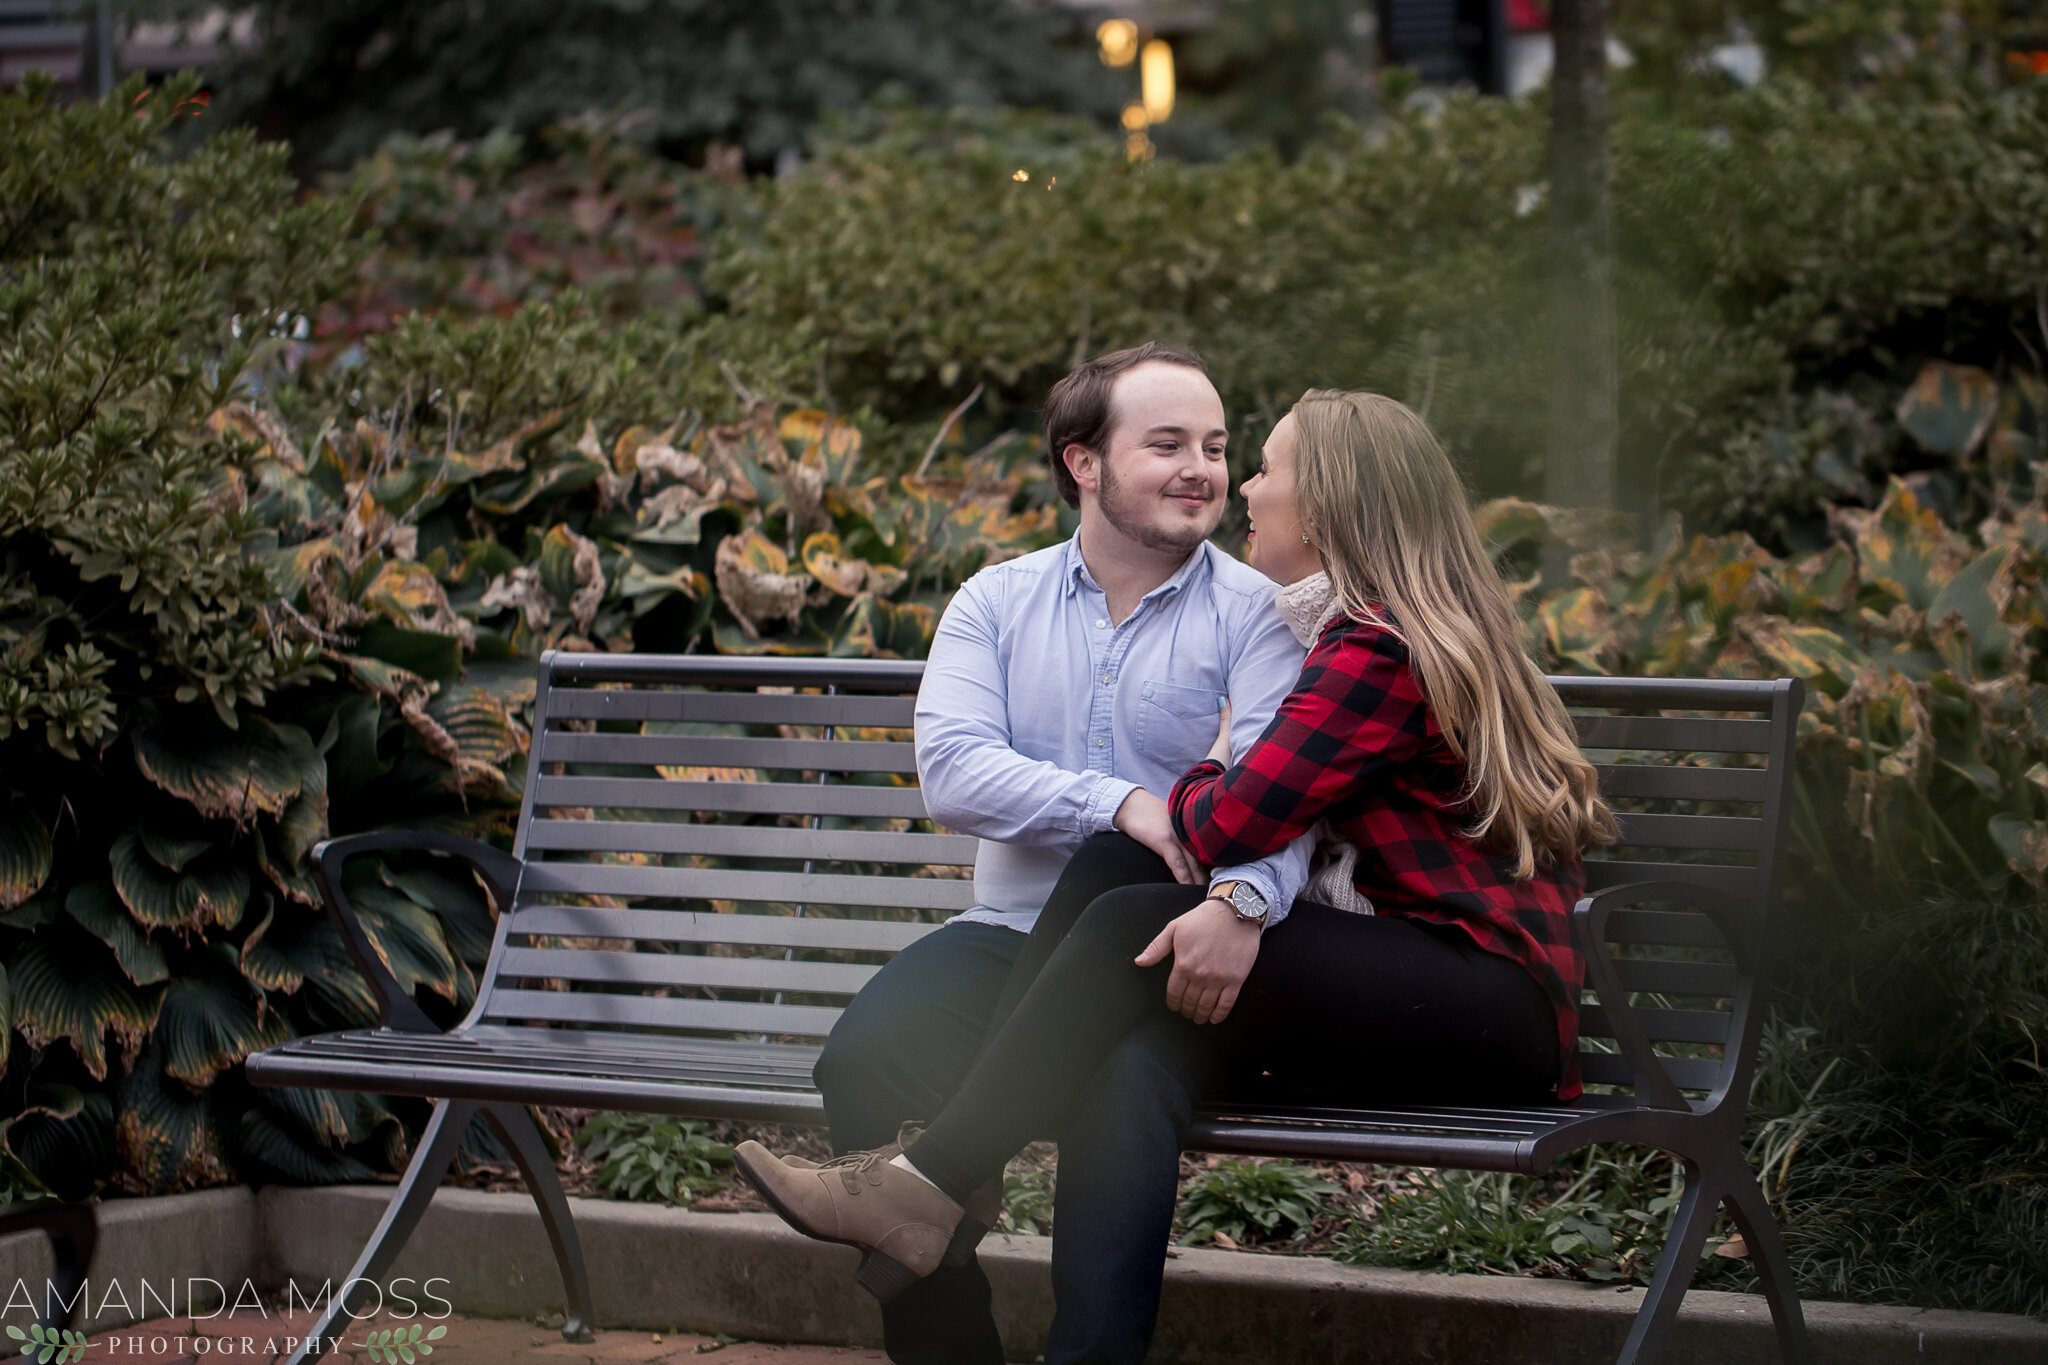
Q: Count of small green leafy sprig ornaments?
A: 2